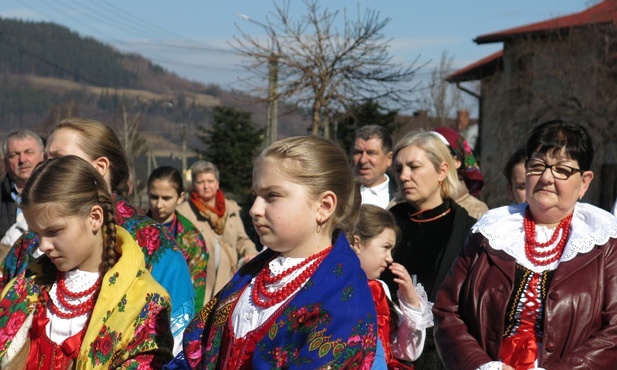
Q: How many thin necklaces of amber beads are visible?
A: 1